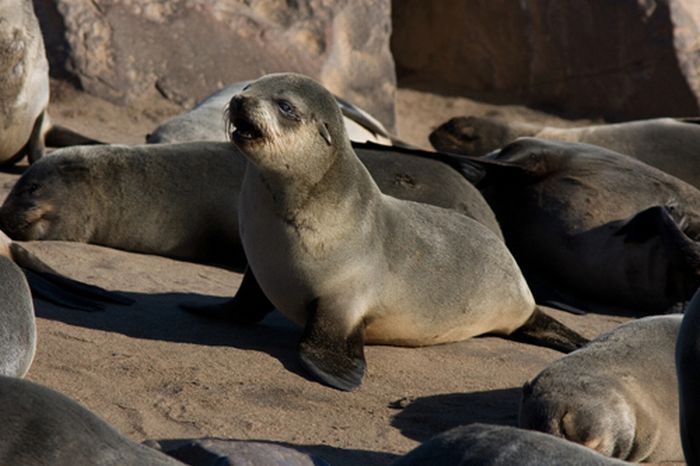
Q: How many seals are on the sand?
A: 11